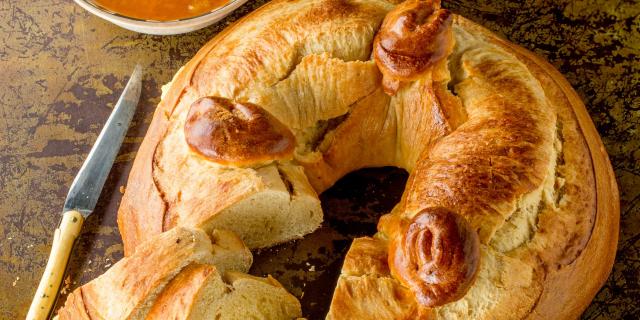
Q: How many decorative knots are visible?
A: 3